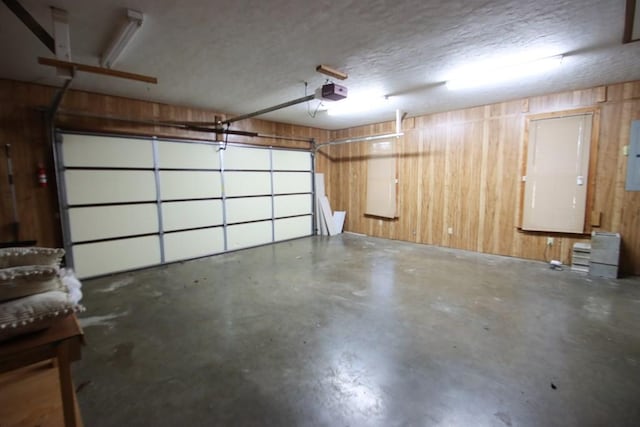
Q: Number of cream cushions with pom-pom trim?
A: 3